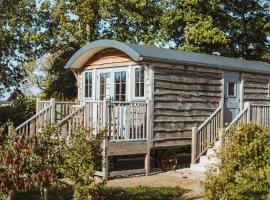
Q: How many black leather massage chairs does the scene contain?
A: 0